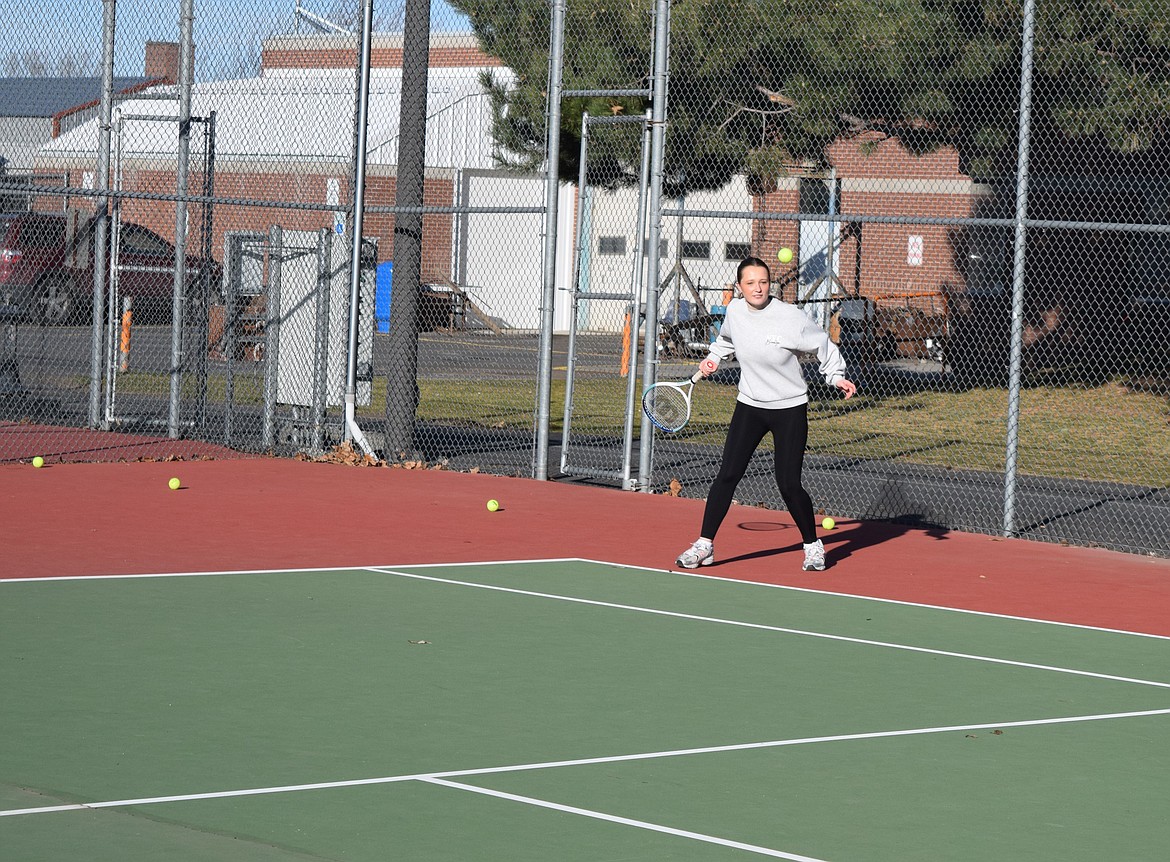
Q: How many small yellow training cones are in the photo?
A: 0